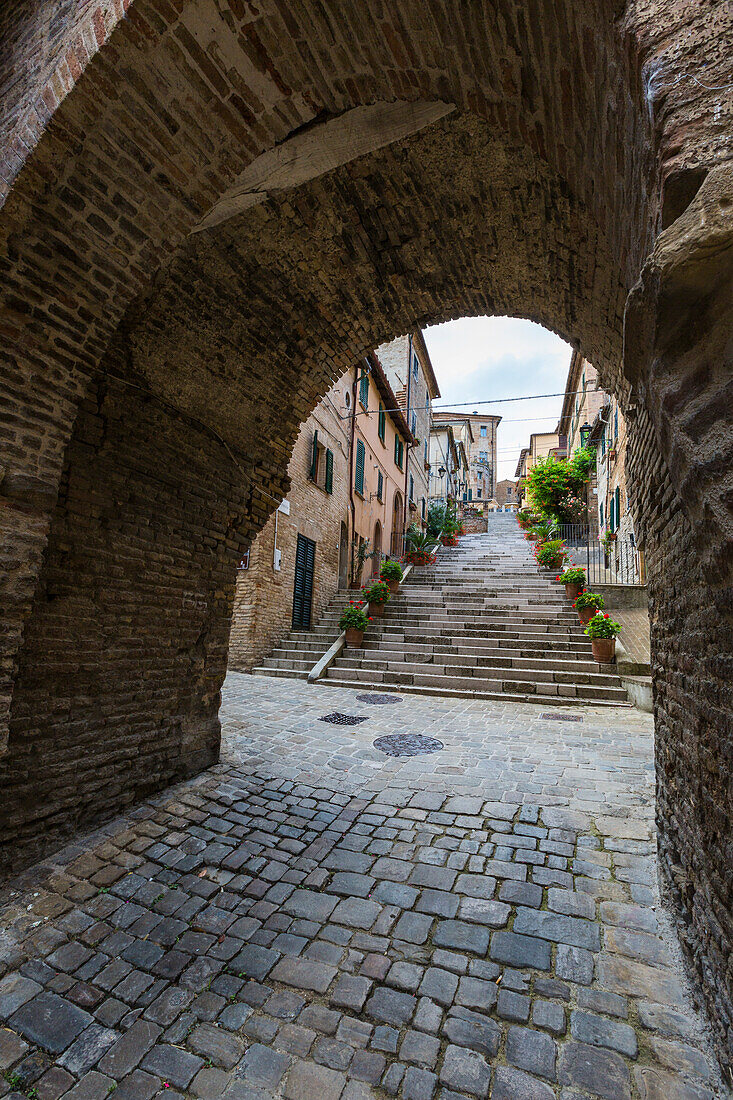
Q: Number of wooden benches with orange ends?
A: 0